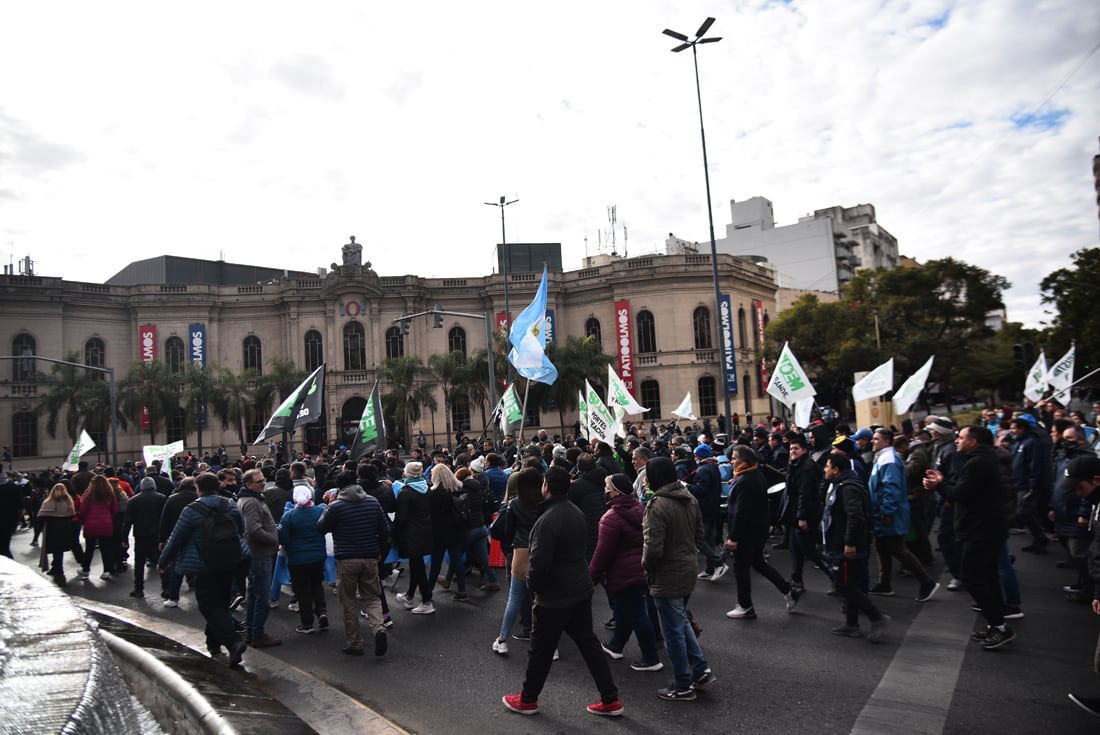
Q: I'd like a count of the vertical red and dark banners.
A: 7